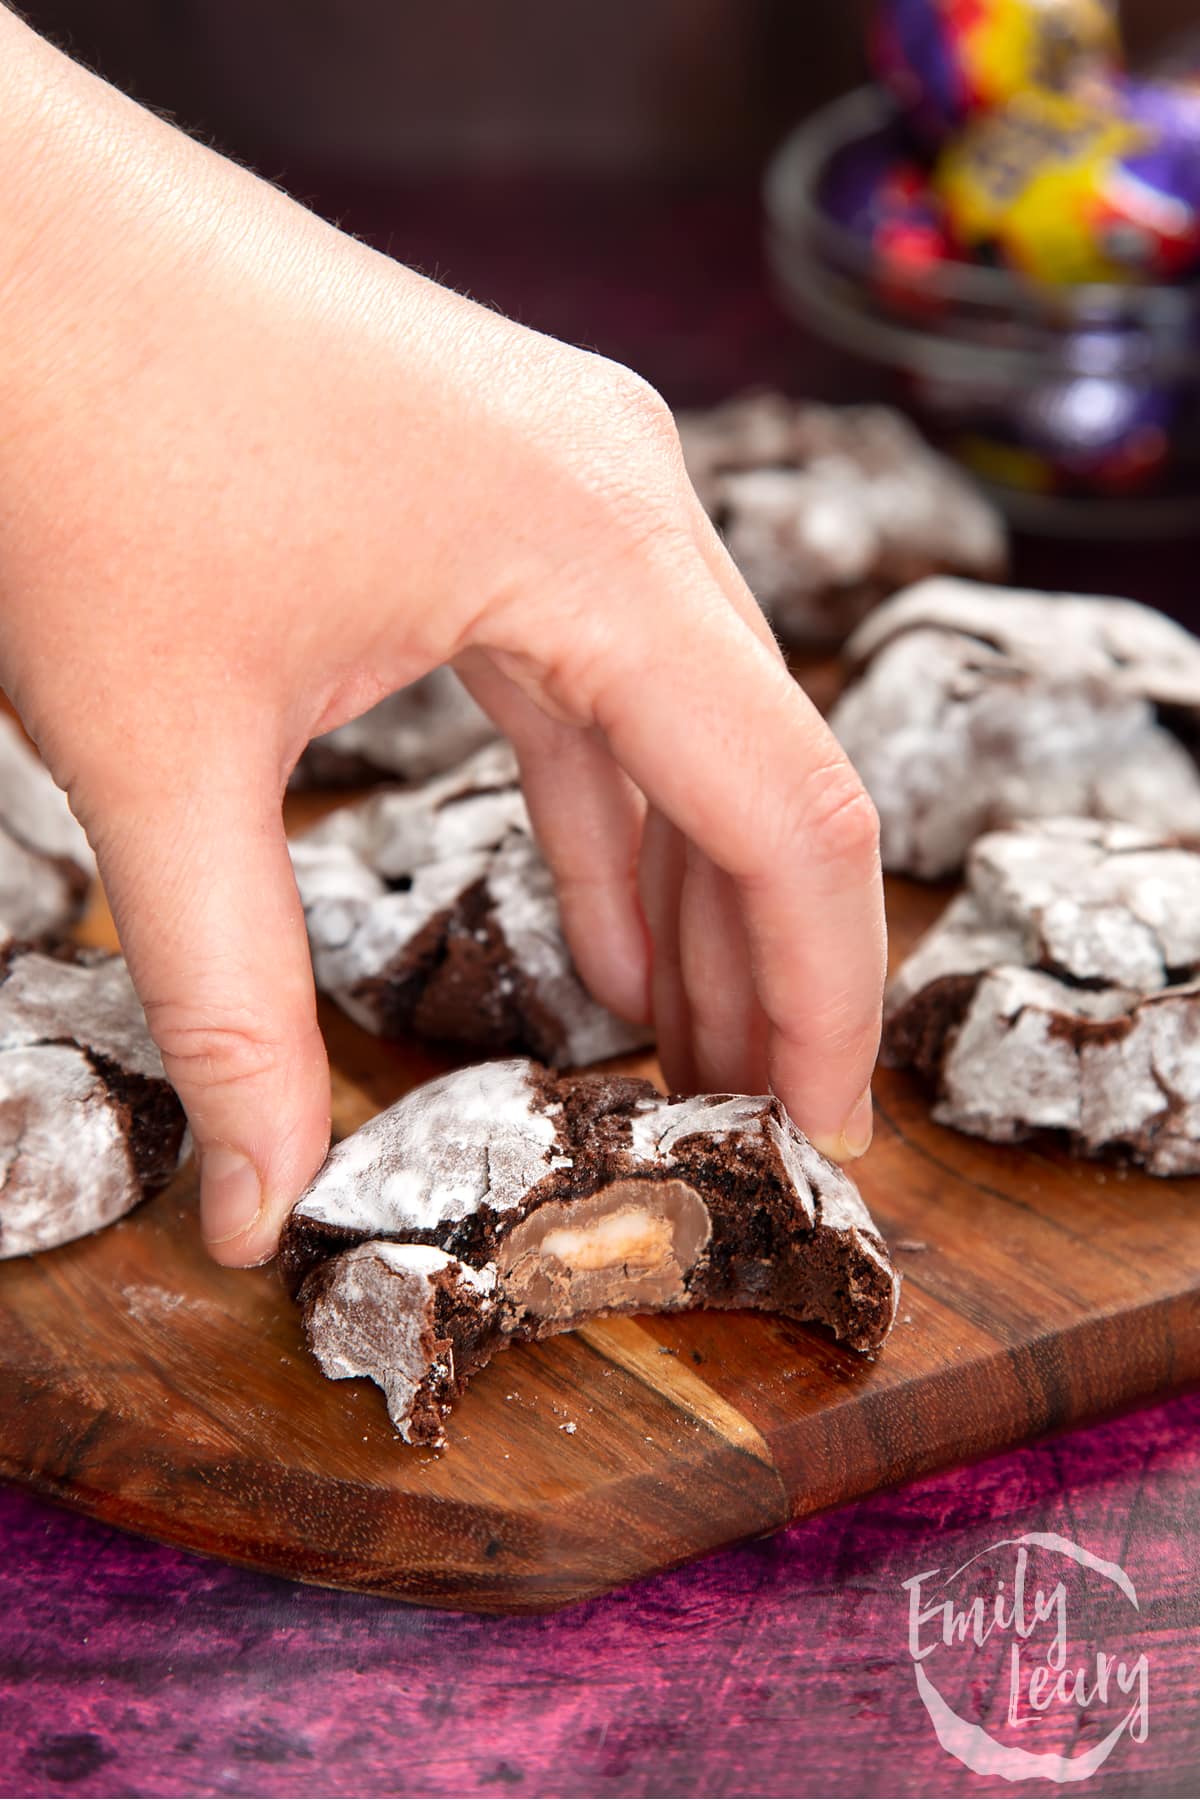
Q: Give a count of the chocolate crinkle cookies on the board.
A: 8